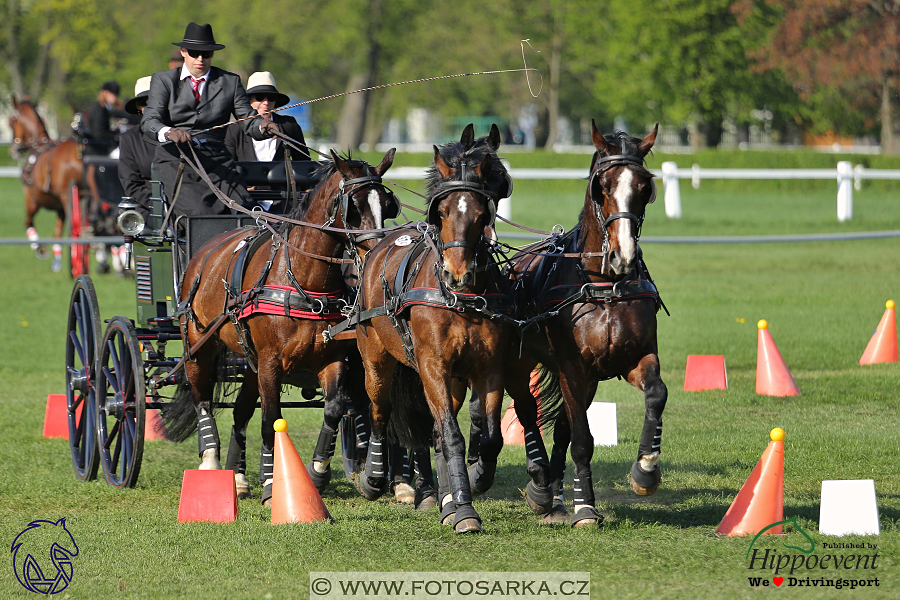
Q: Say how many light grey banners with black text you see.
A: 1